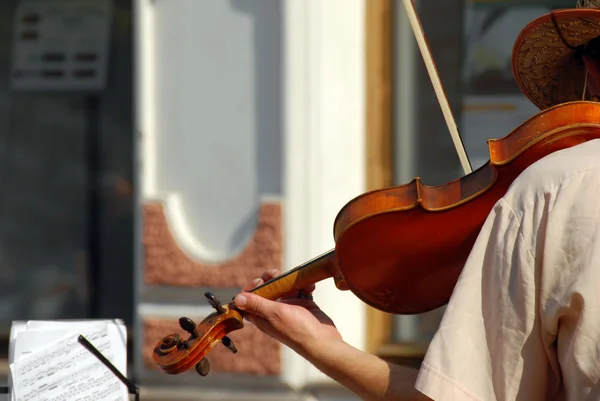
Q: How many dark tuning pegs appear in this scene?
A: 4